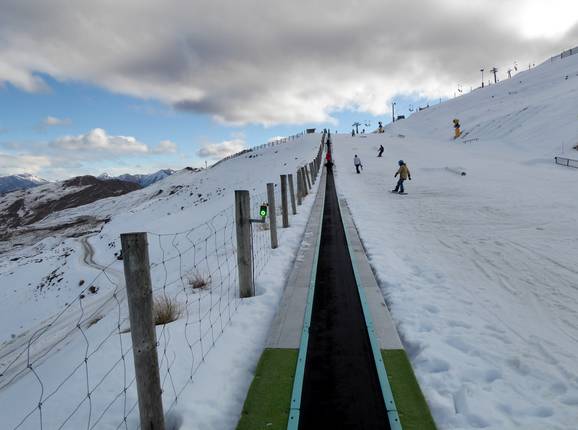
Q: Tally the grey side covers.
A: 2